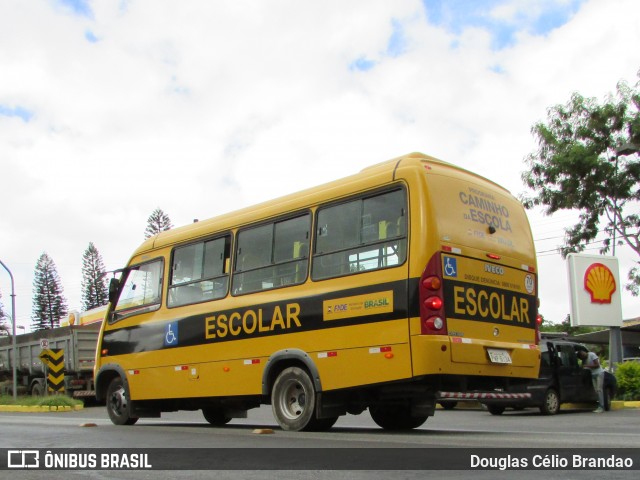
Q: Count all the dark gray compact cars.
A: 1